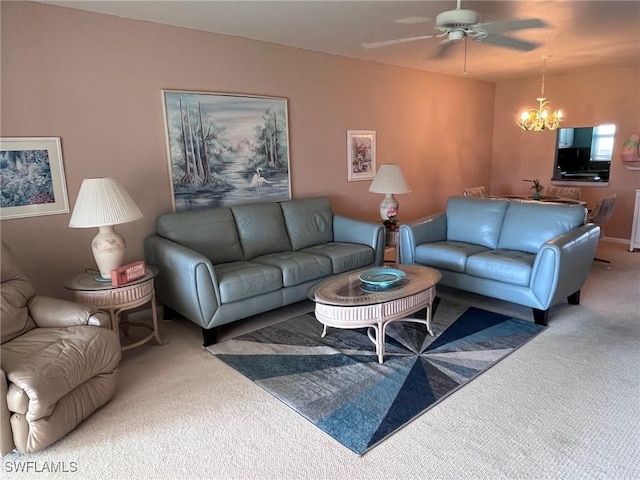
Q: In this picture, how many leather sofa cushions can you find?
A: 10